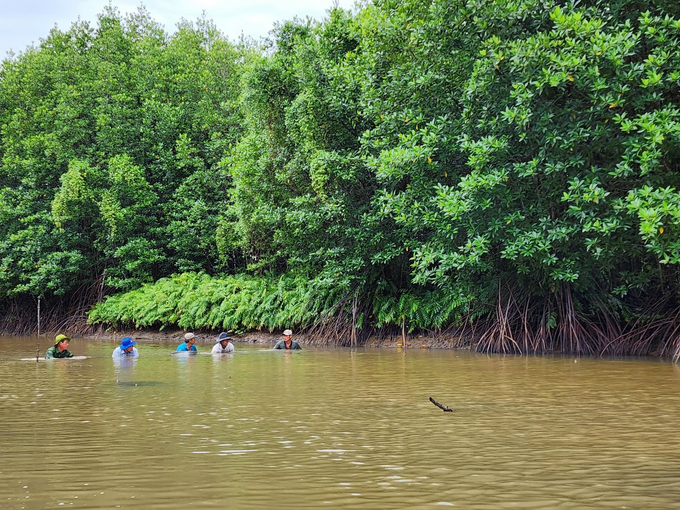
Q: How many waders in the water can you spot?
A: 5